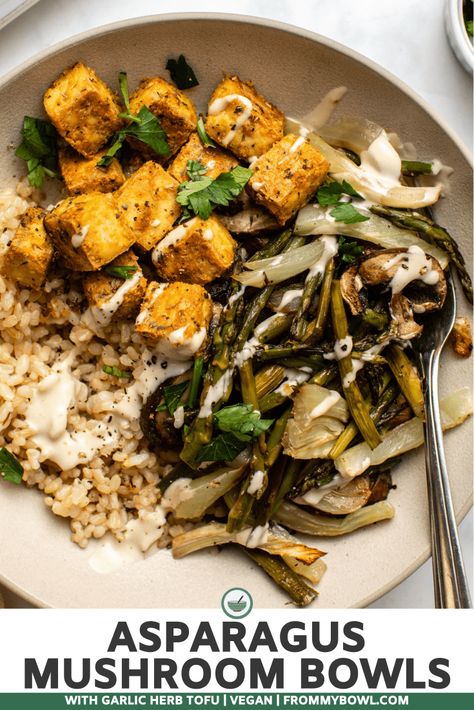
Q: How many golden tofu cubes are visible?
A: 12